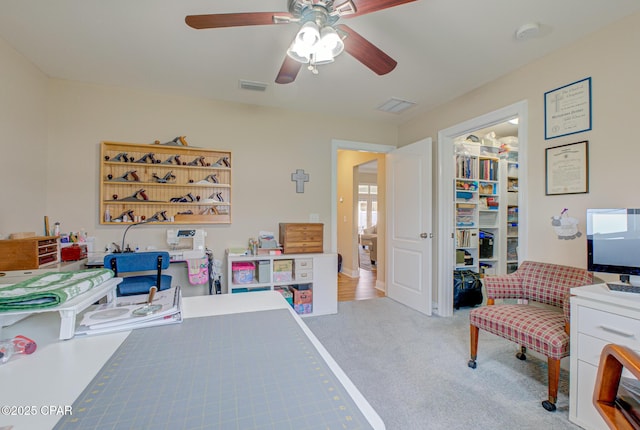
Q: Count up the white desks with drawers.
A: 1